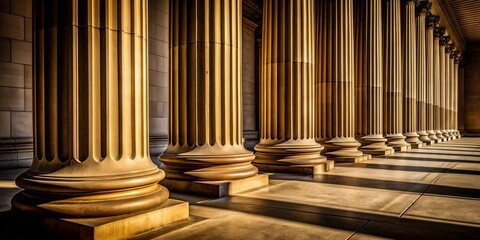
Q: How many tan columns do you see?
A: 14